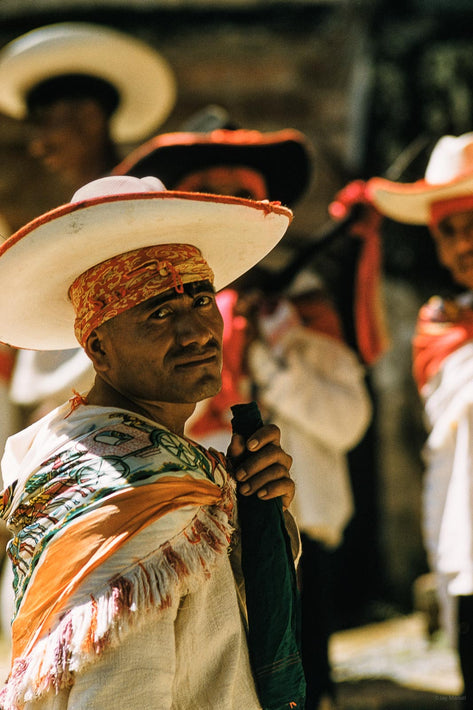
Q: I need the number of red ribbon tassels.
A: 1